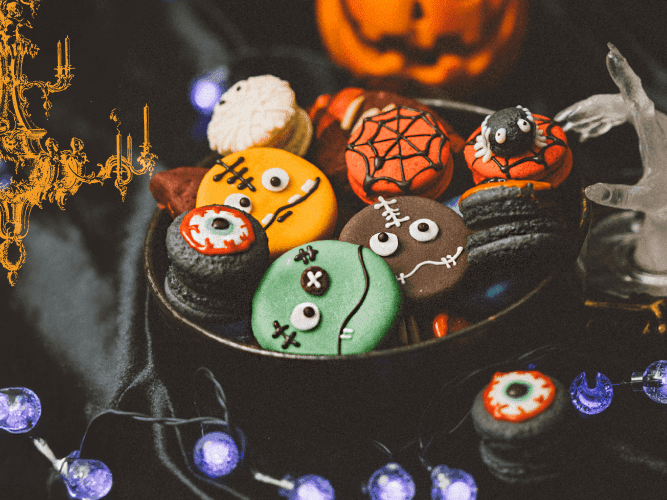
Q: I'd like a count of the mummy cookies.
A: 1